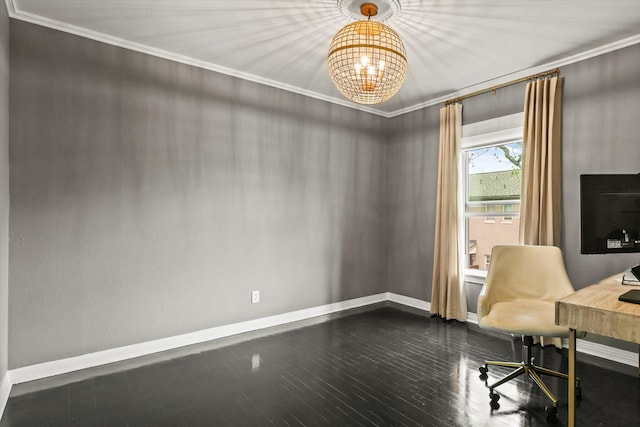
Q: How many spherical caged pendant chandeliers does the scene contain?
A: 1